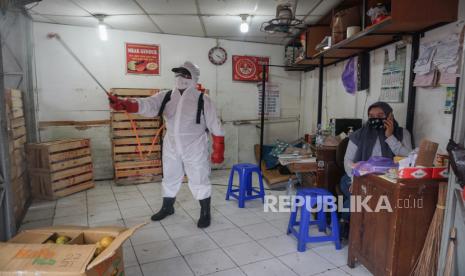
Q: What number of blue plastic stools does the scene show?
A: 2